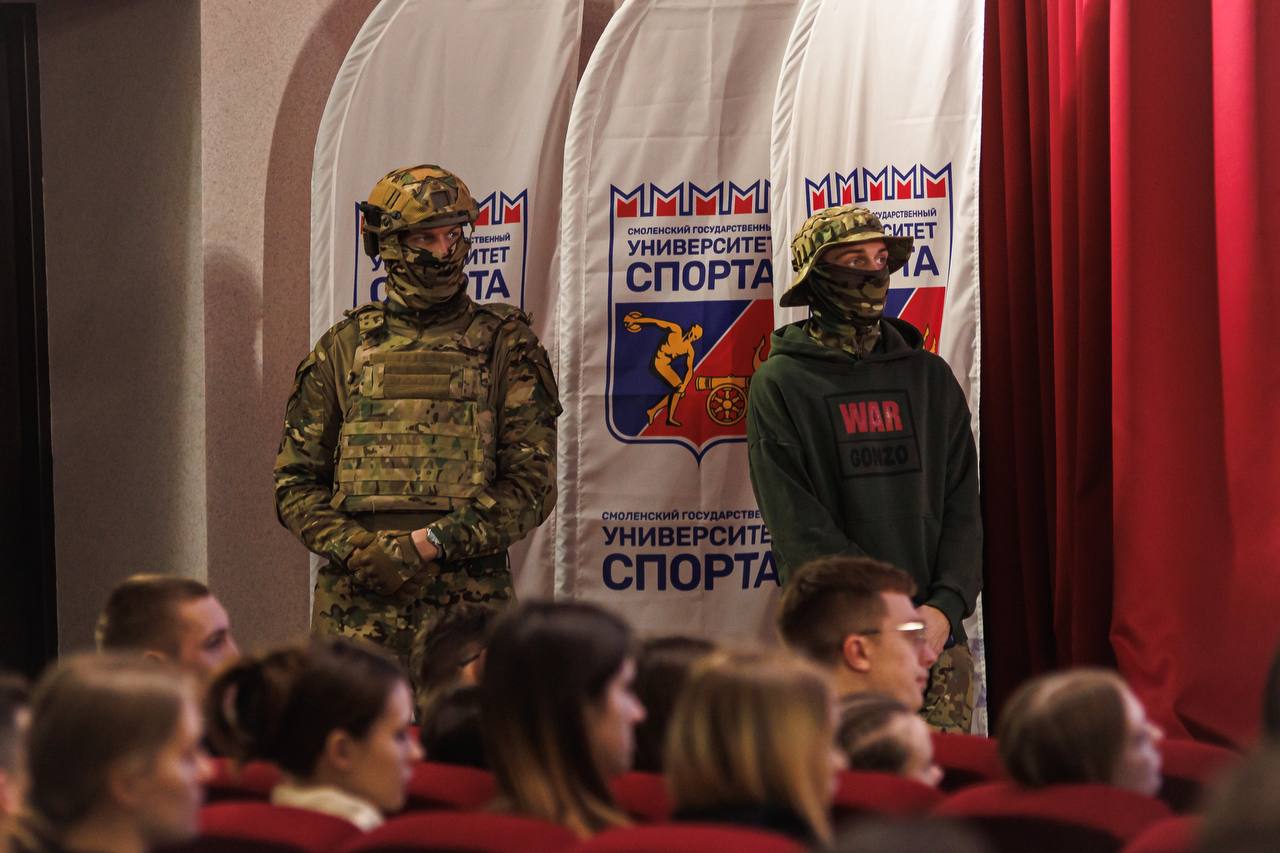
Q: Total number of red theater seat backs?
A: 11